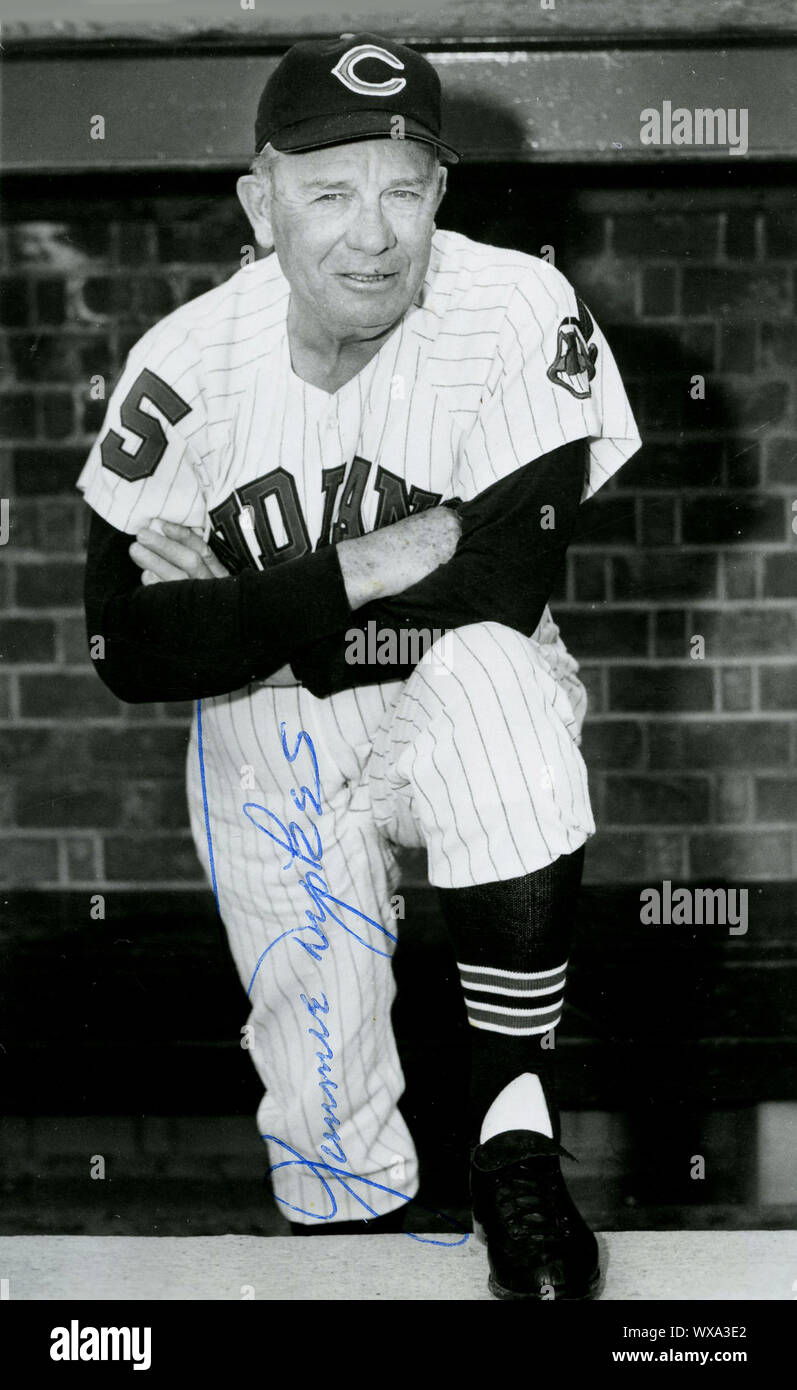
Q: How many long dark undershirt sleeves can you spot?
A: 2